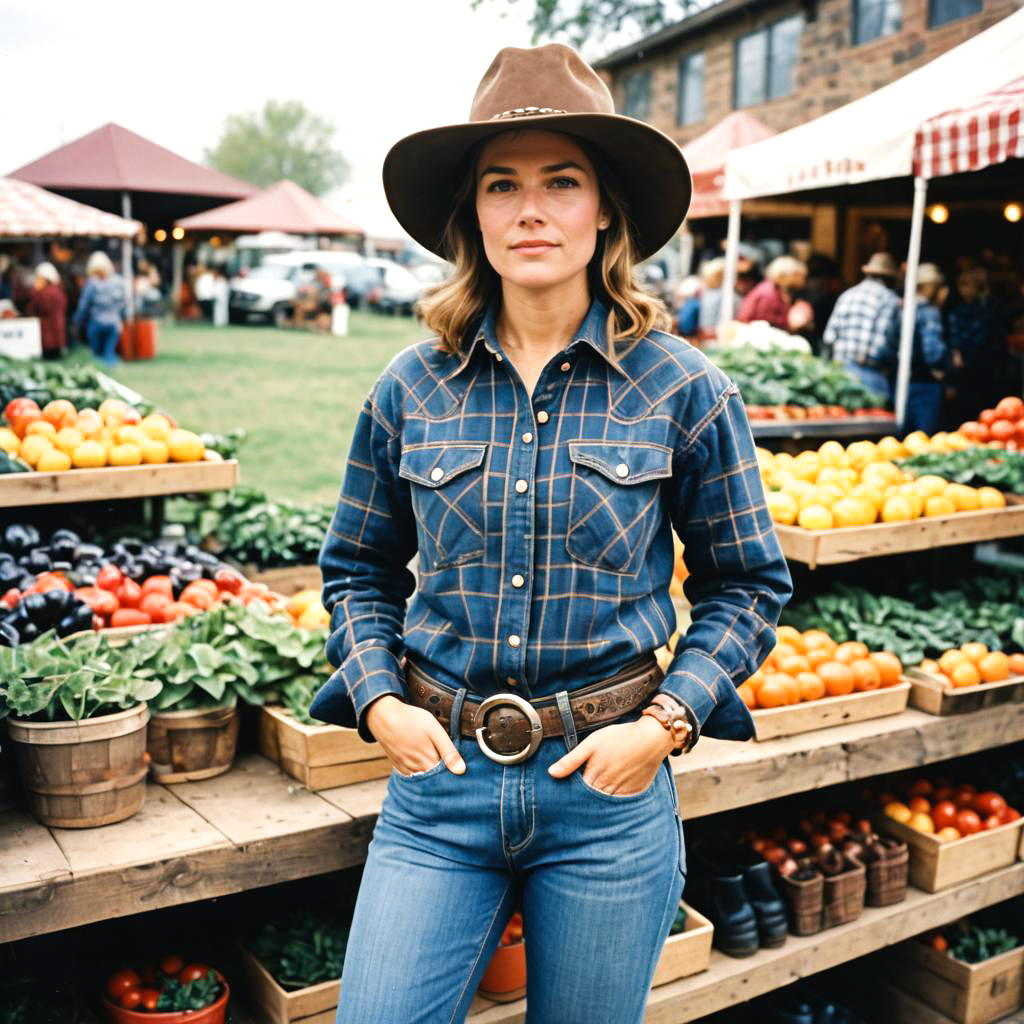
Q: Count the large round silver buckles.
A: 1